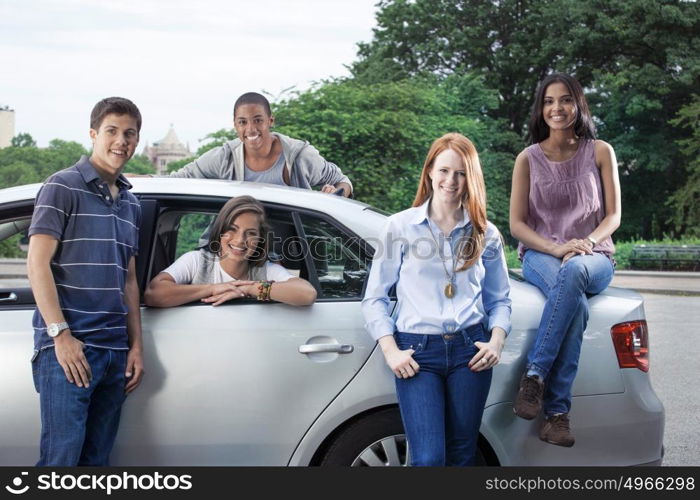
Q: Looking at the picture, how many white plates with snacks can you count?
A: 0